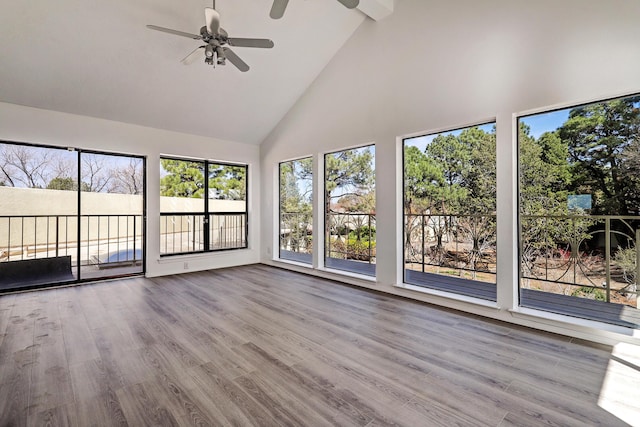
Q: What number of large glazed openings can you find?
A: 6